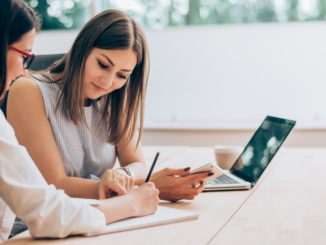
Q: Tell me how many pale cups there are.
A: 1